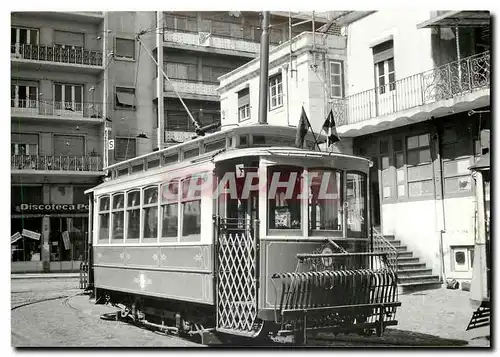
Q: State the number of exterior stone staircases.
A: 1